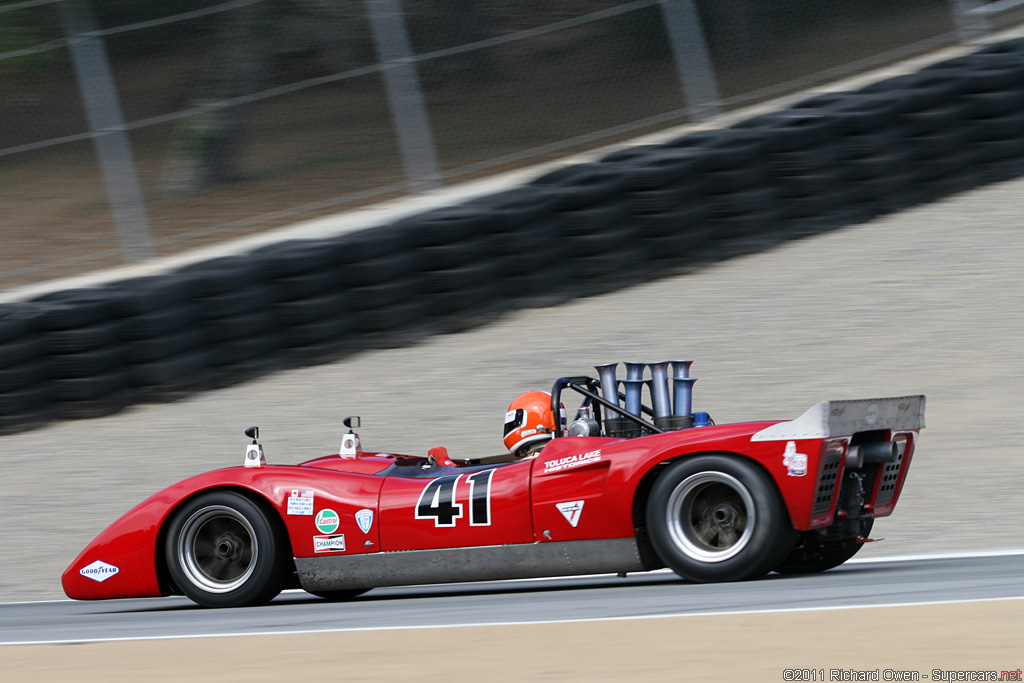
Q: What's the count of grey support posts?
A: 4